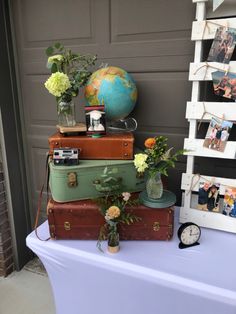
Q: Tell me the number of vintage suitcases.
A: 3